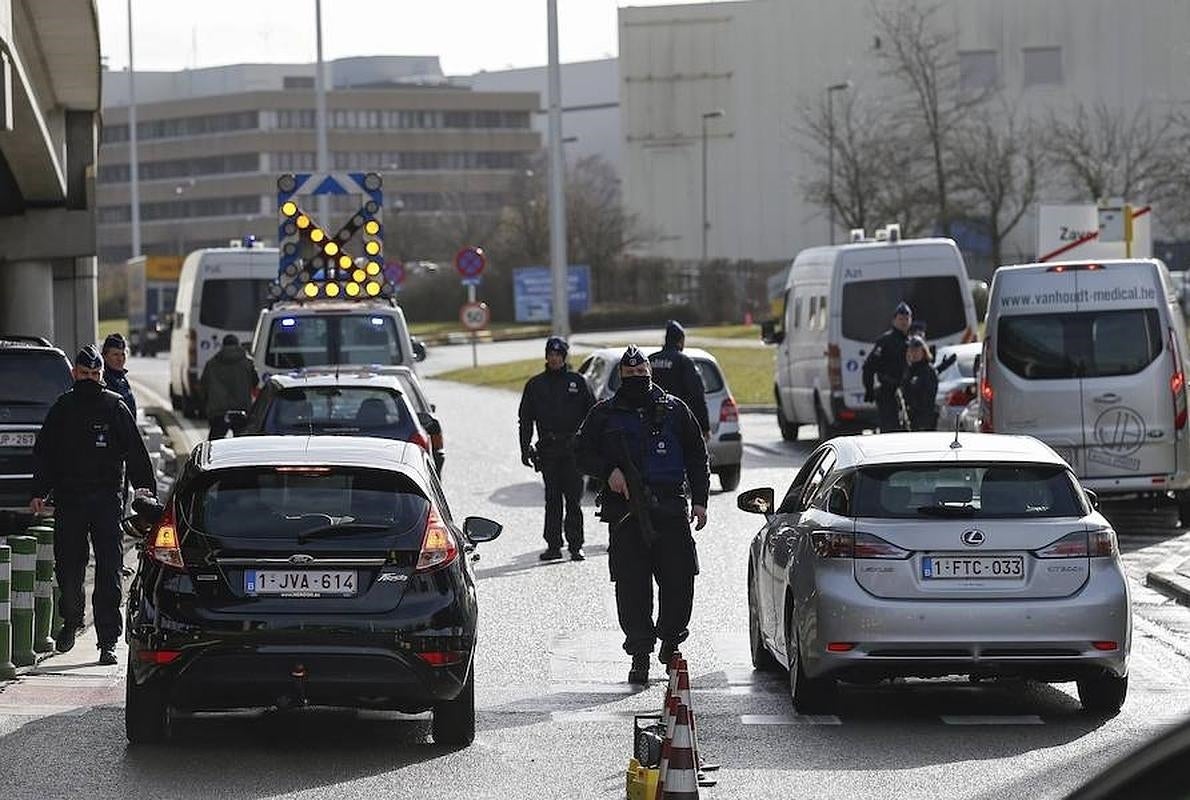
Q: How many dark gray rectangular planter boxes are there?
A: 0